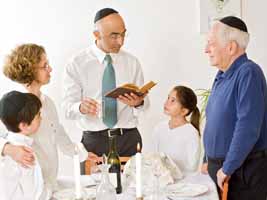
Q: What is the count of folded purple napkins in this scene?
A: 0